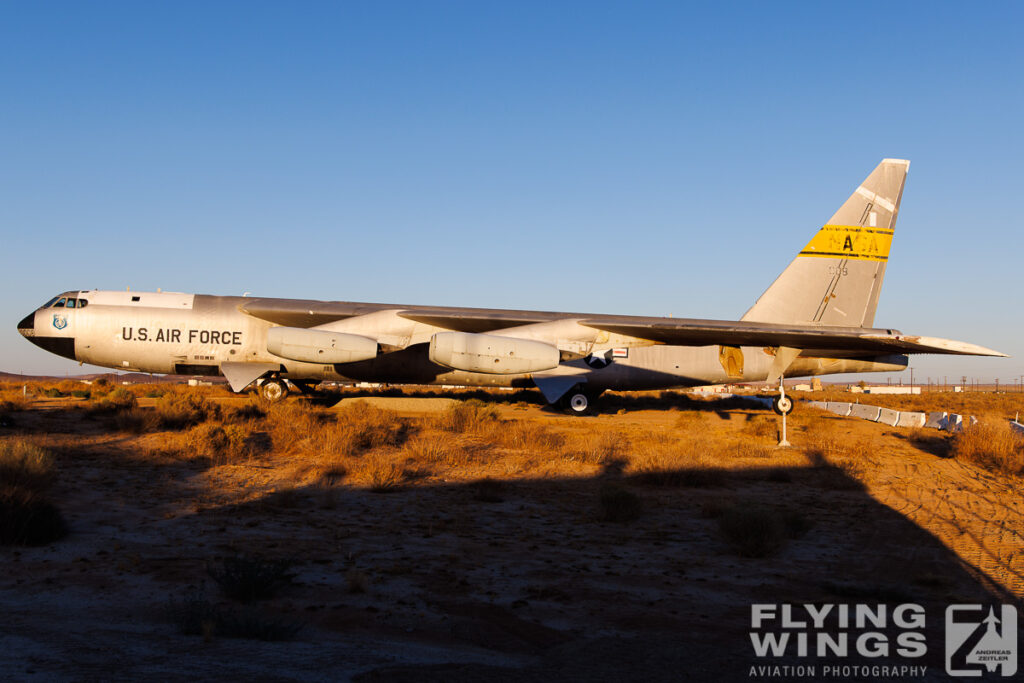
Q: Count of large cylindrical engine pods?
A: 2